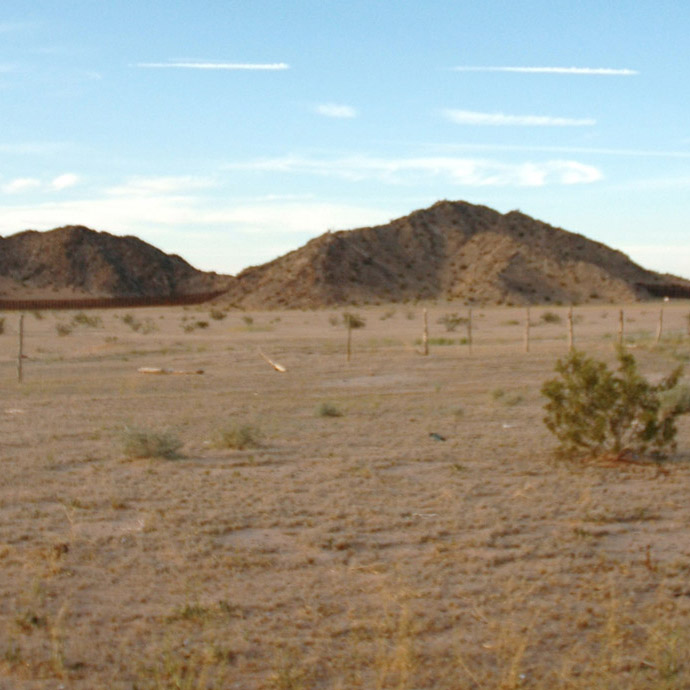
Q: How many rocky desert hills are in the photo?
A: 2